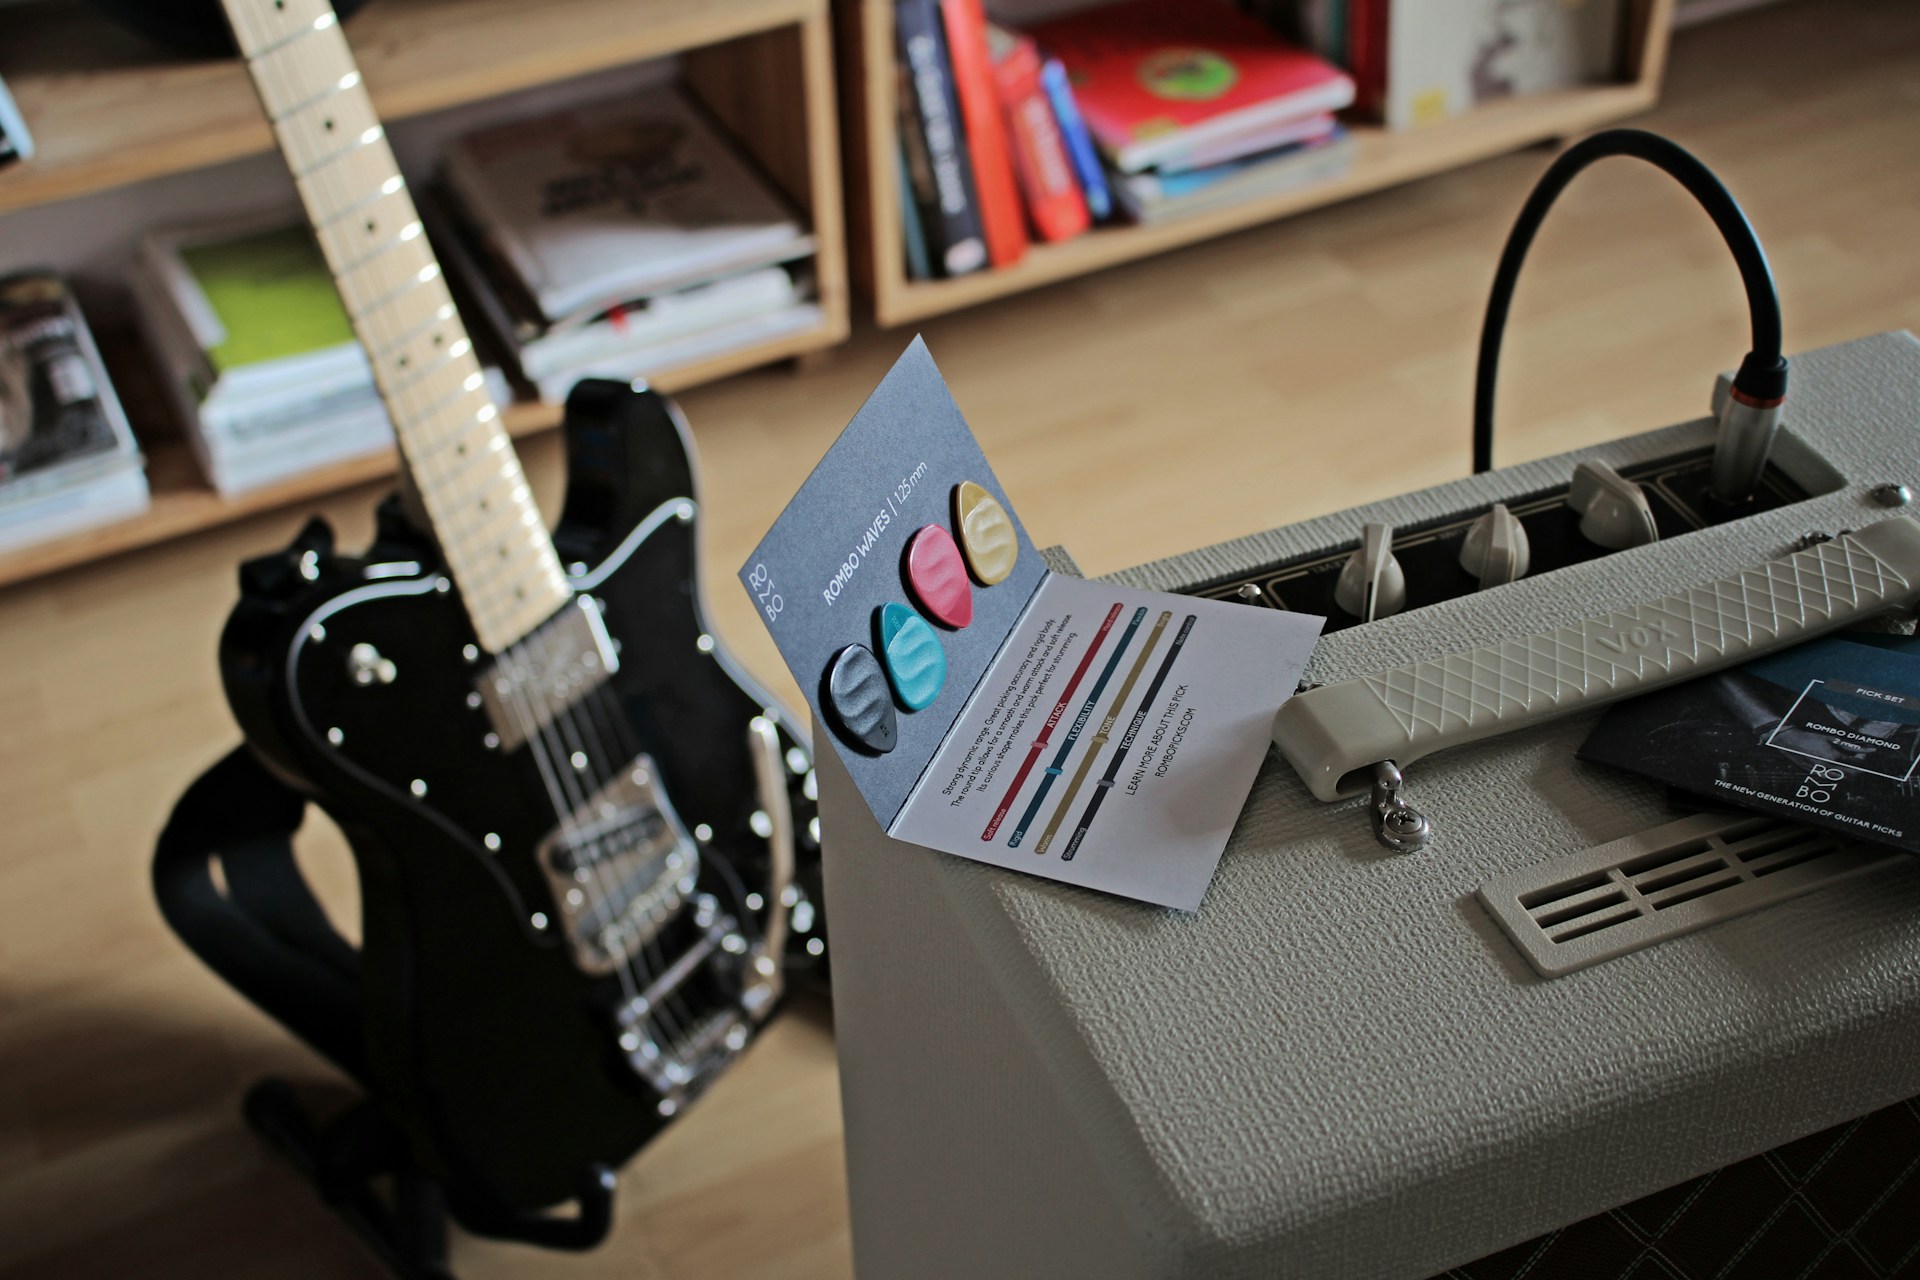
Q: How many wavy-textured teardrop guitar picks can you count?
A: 4